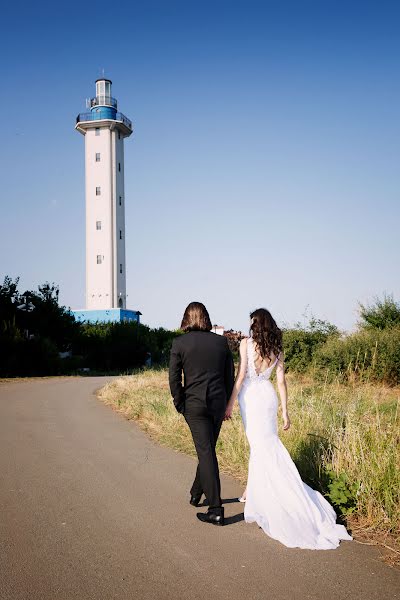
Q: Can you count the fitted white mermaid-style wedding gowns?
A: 1